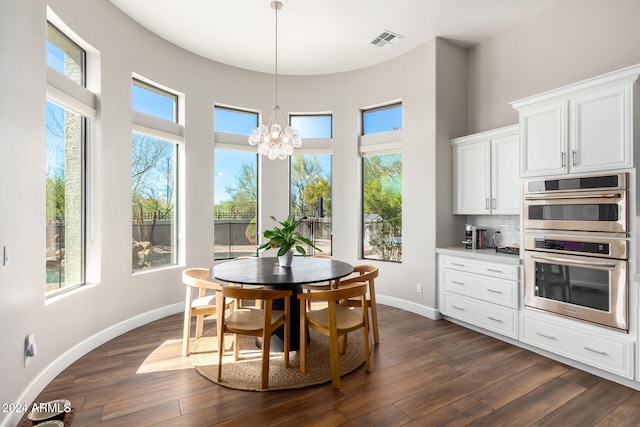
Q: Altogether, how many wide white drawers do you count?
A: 4